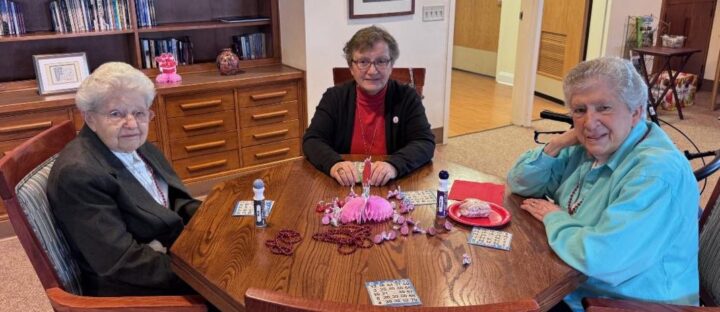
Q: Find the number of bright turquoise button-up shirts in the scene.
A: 1